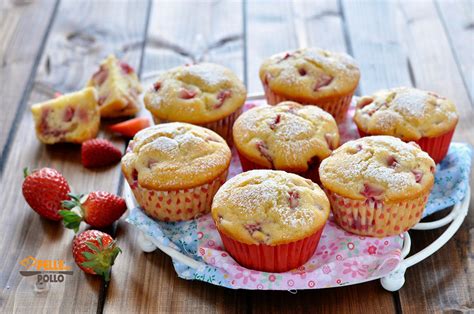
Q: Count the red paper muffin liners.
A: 3